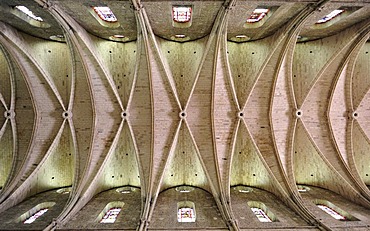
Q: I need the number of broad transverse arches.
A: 6